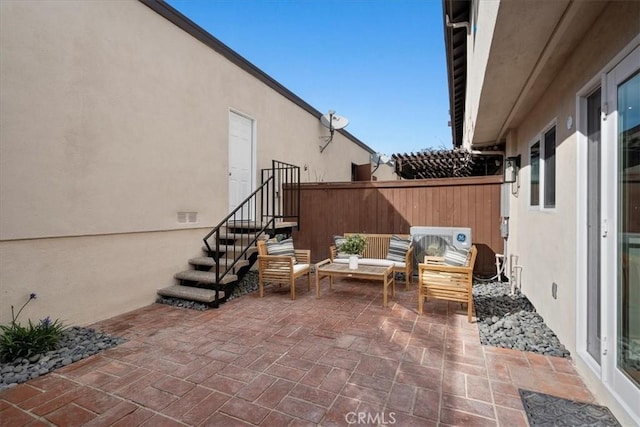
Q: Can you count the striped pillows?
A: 4